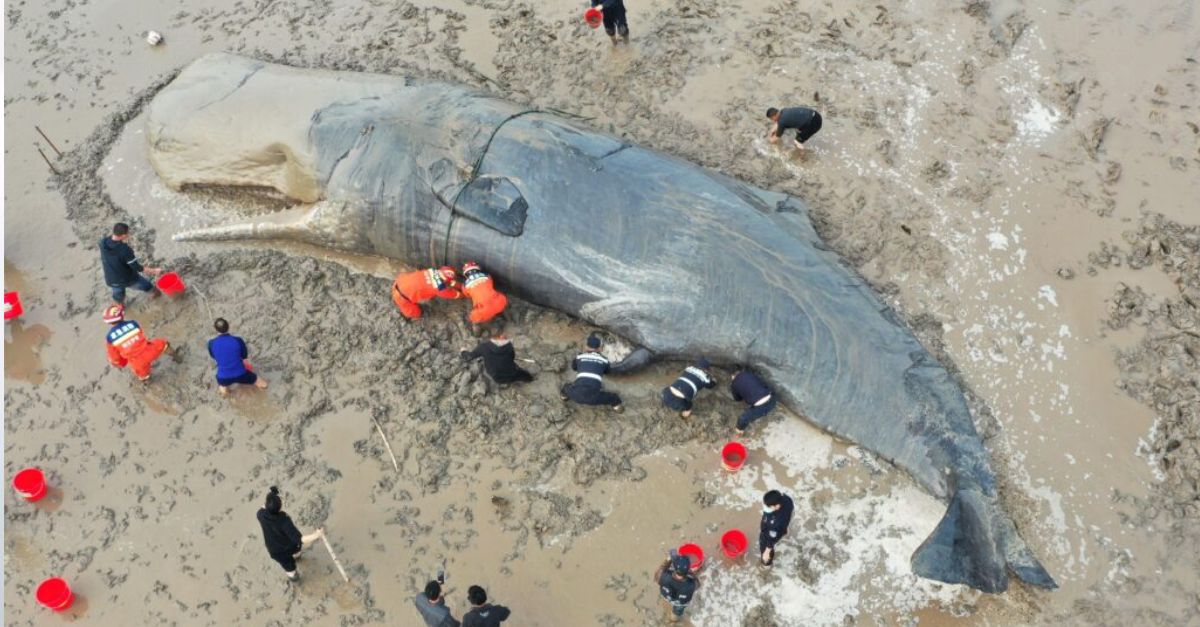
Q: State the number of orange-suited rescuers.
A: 3